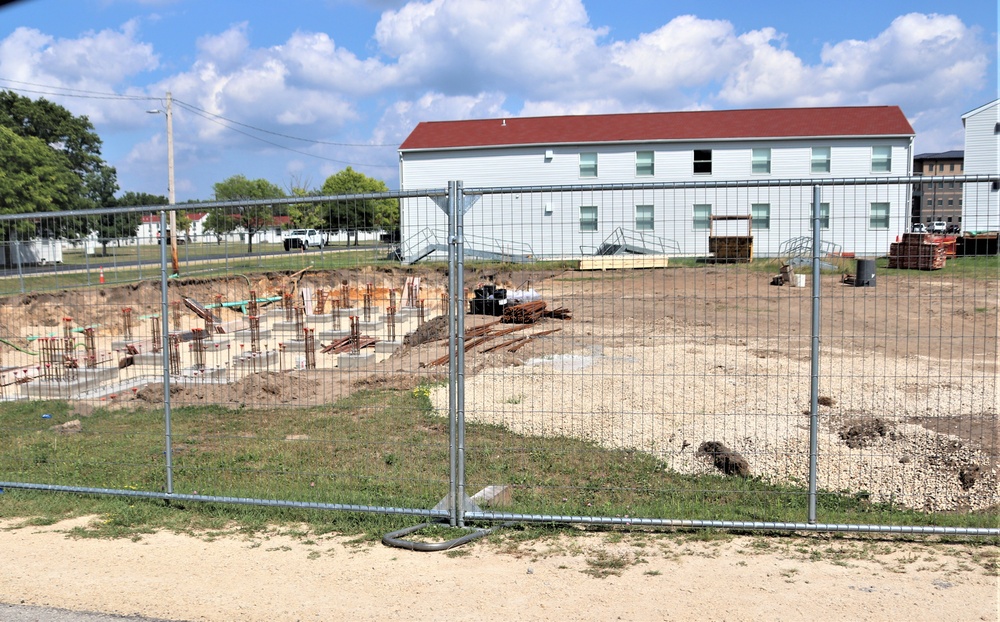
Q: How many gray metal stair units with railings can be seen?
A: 3